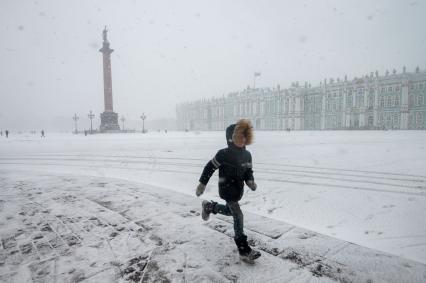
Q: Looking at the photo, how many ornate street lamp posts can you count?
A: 4